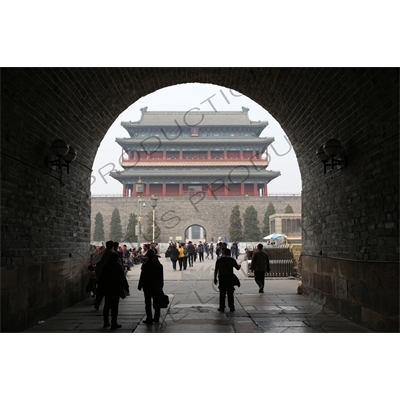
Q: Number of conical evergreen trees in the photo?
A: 8